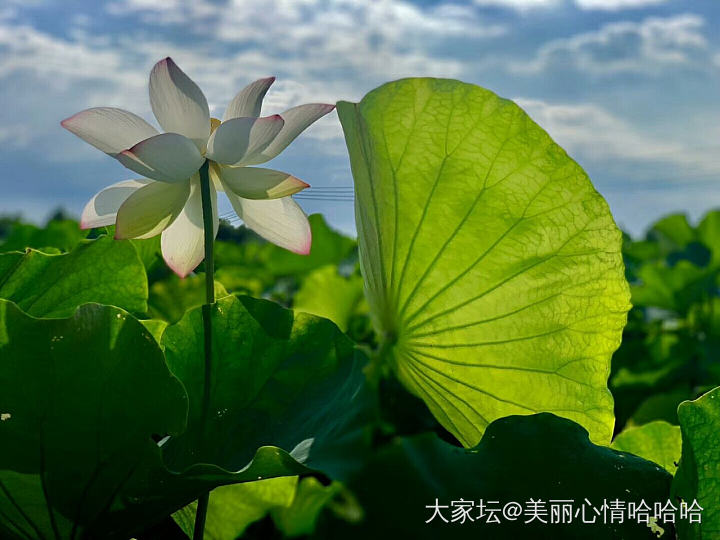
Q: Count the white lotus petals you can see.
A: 11